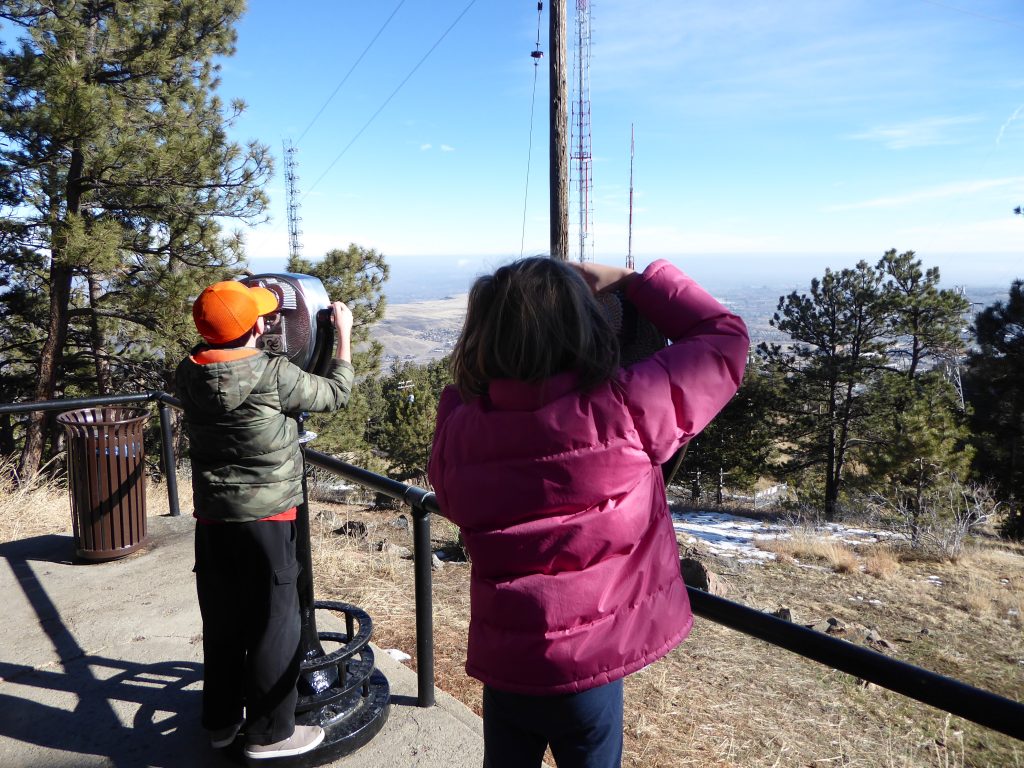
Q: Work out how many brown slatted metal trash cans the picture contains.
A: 1